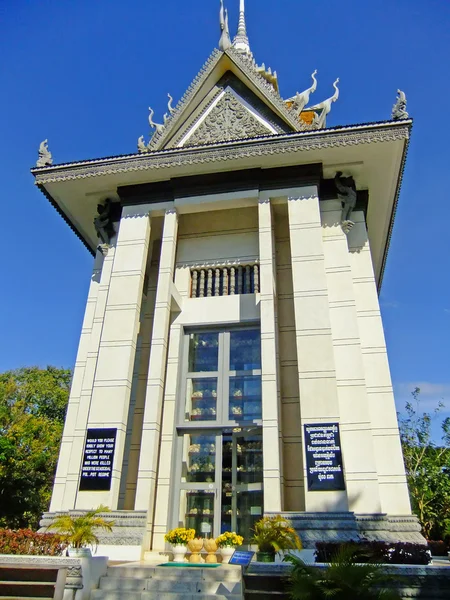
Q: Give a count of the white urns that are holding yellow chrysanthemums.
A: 2